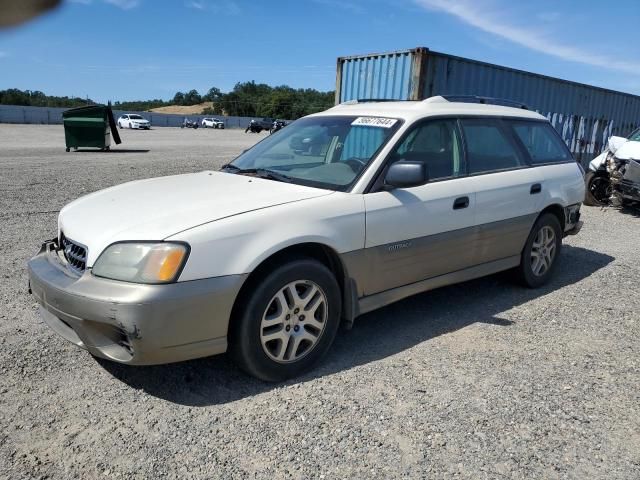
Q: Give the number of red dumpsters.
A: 0